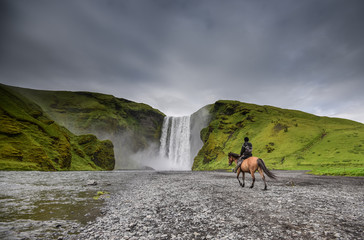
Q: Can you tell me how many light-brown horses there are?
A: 1